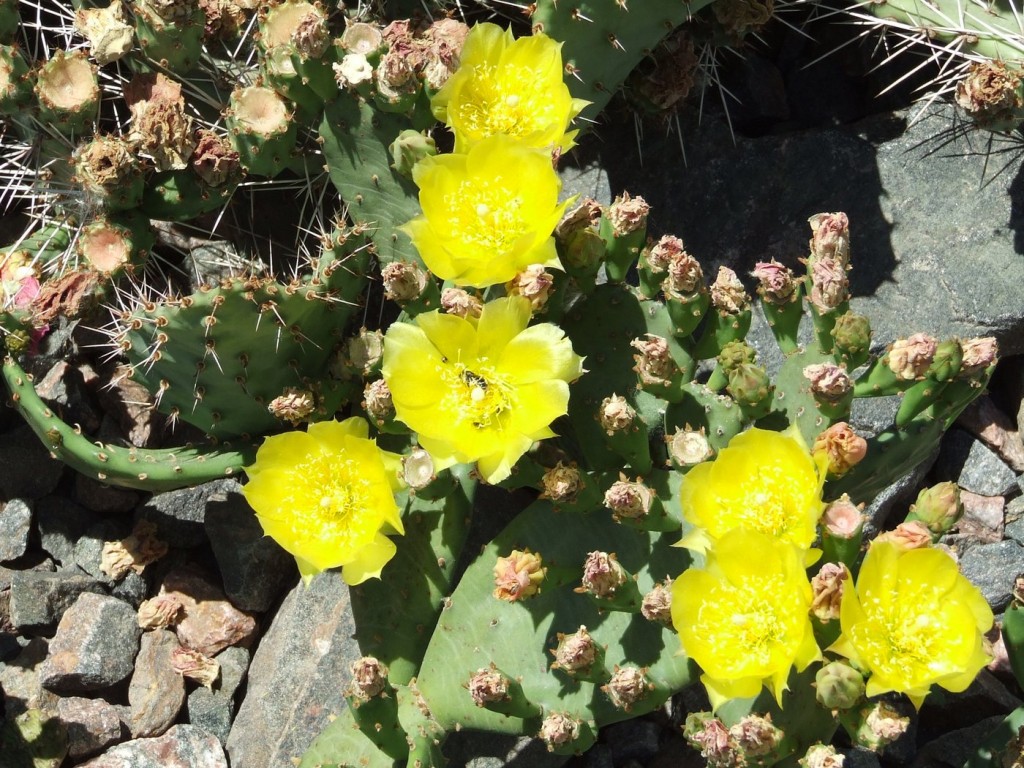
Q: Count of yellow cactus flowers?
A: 7